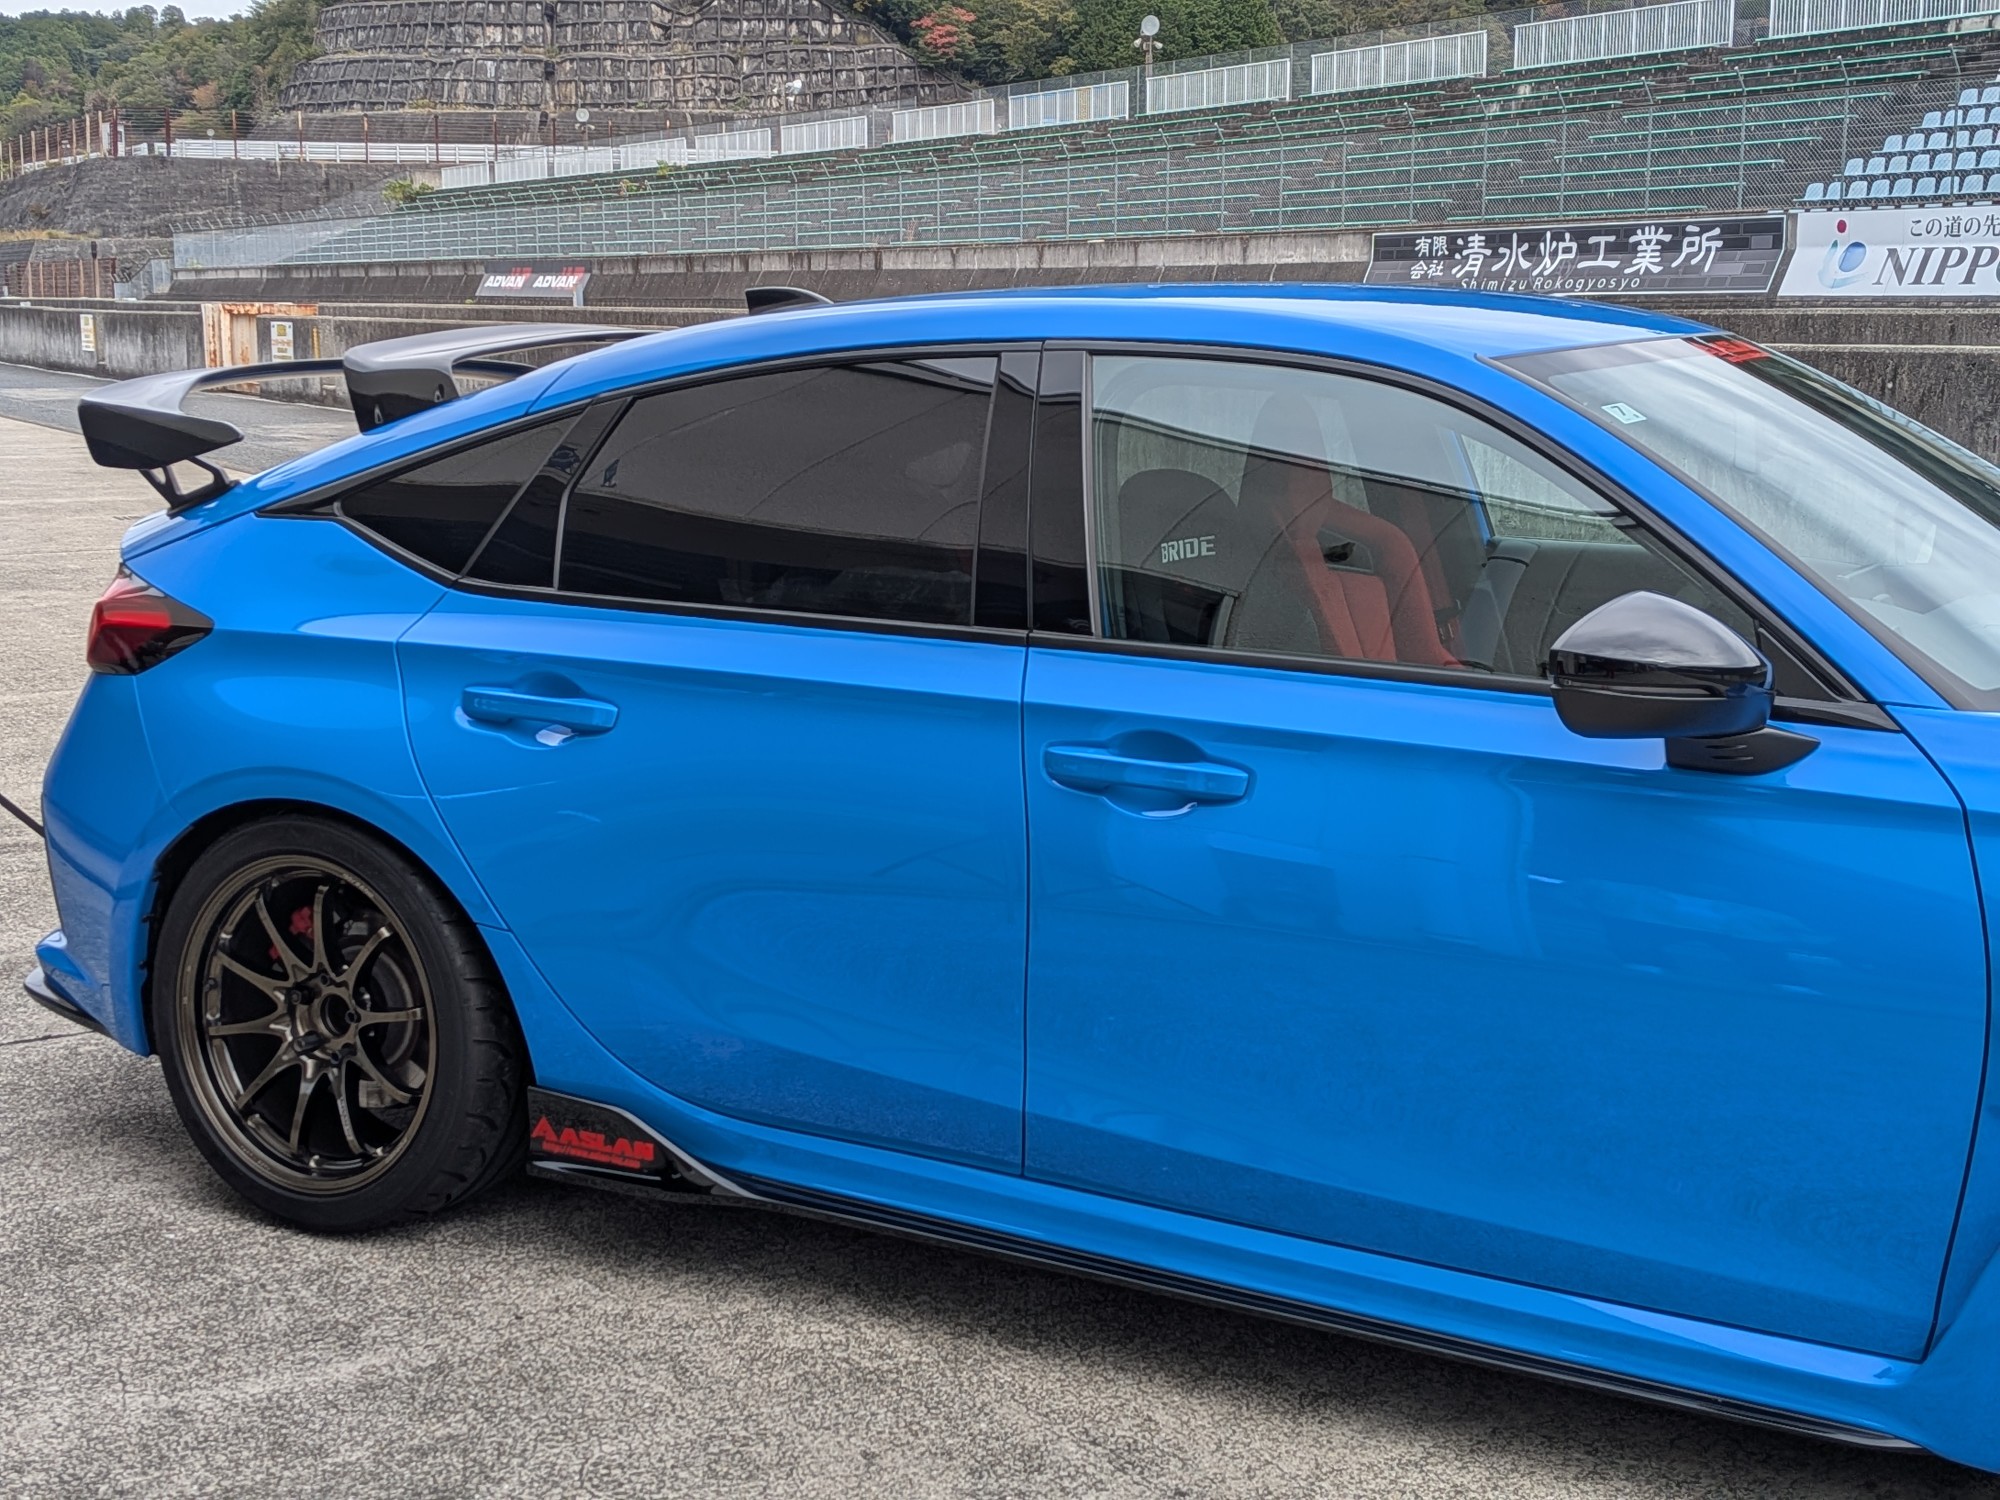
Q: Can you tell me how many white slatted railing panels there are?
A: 12